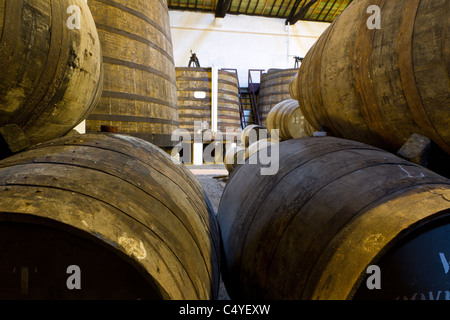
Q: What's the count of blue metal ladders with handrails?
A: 1